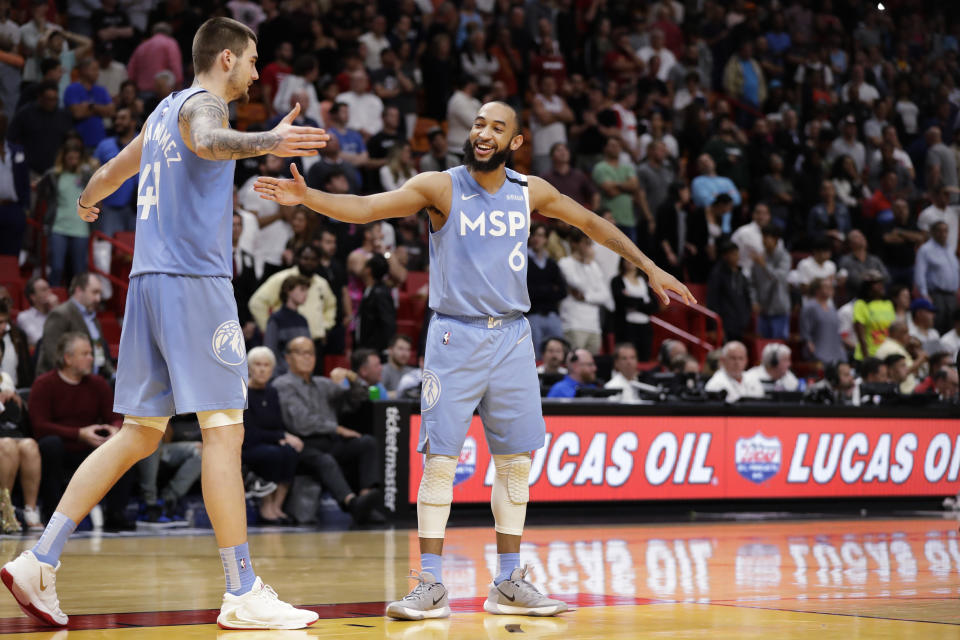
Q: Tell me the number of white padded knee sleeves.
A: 2